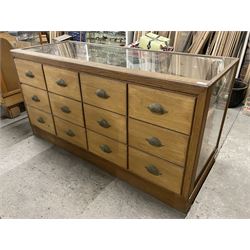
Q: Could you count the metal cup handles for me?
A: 12